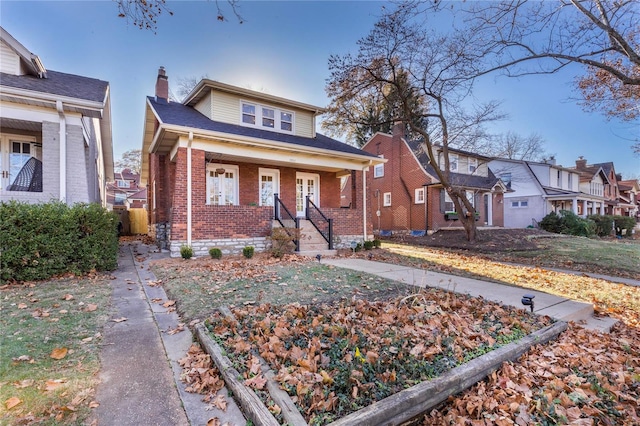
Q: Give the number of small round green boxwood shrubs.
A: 6